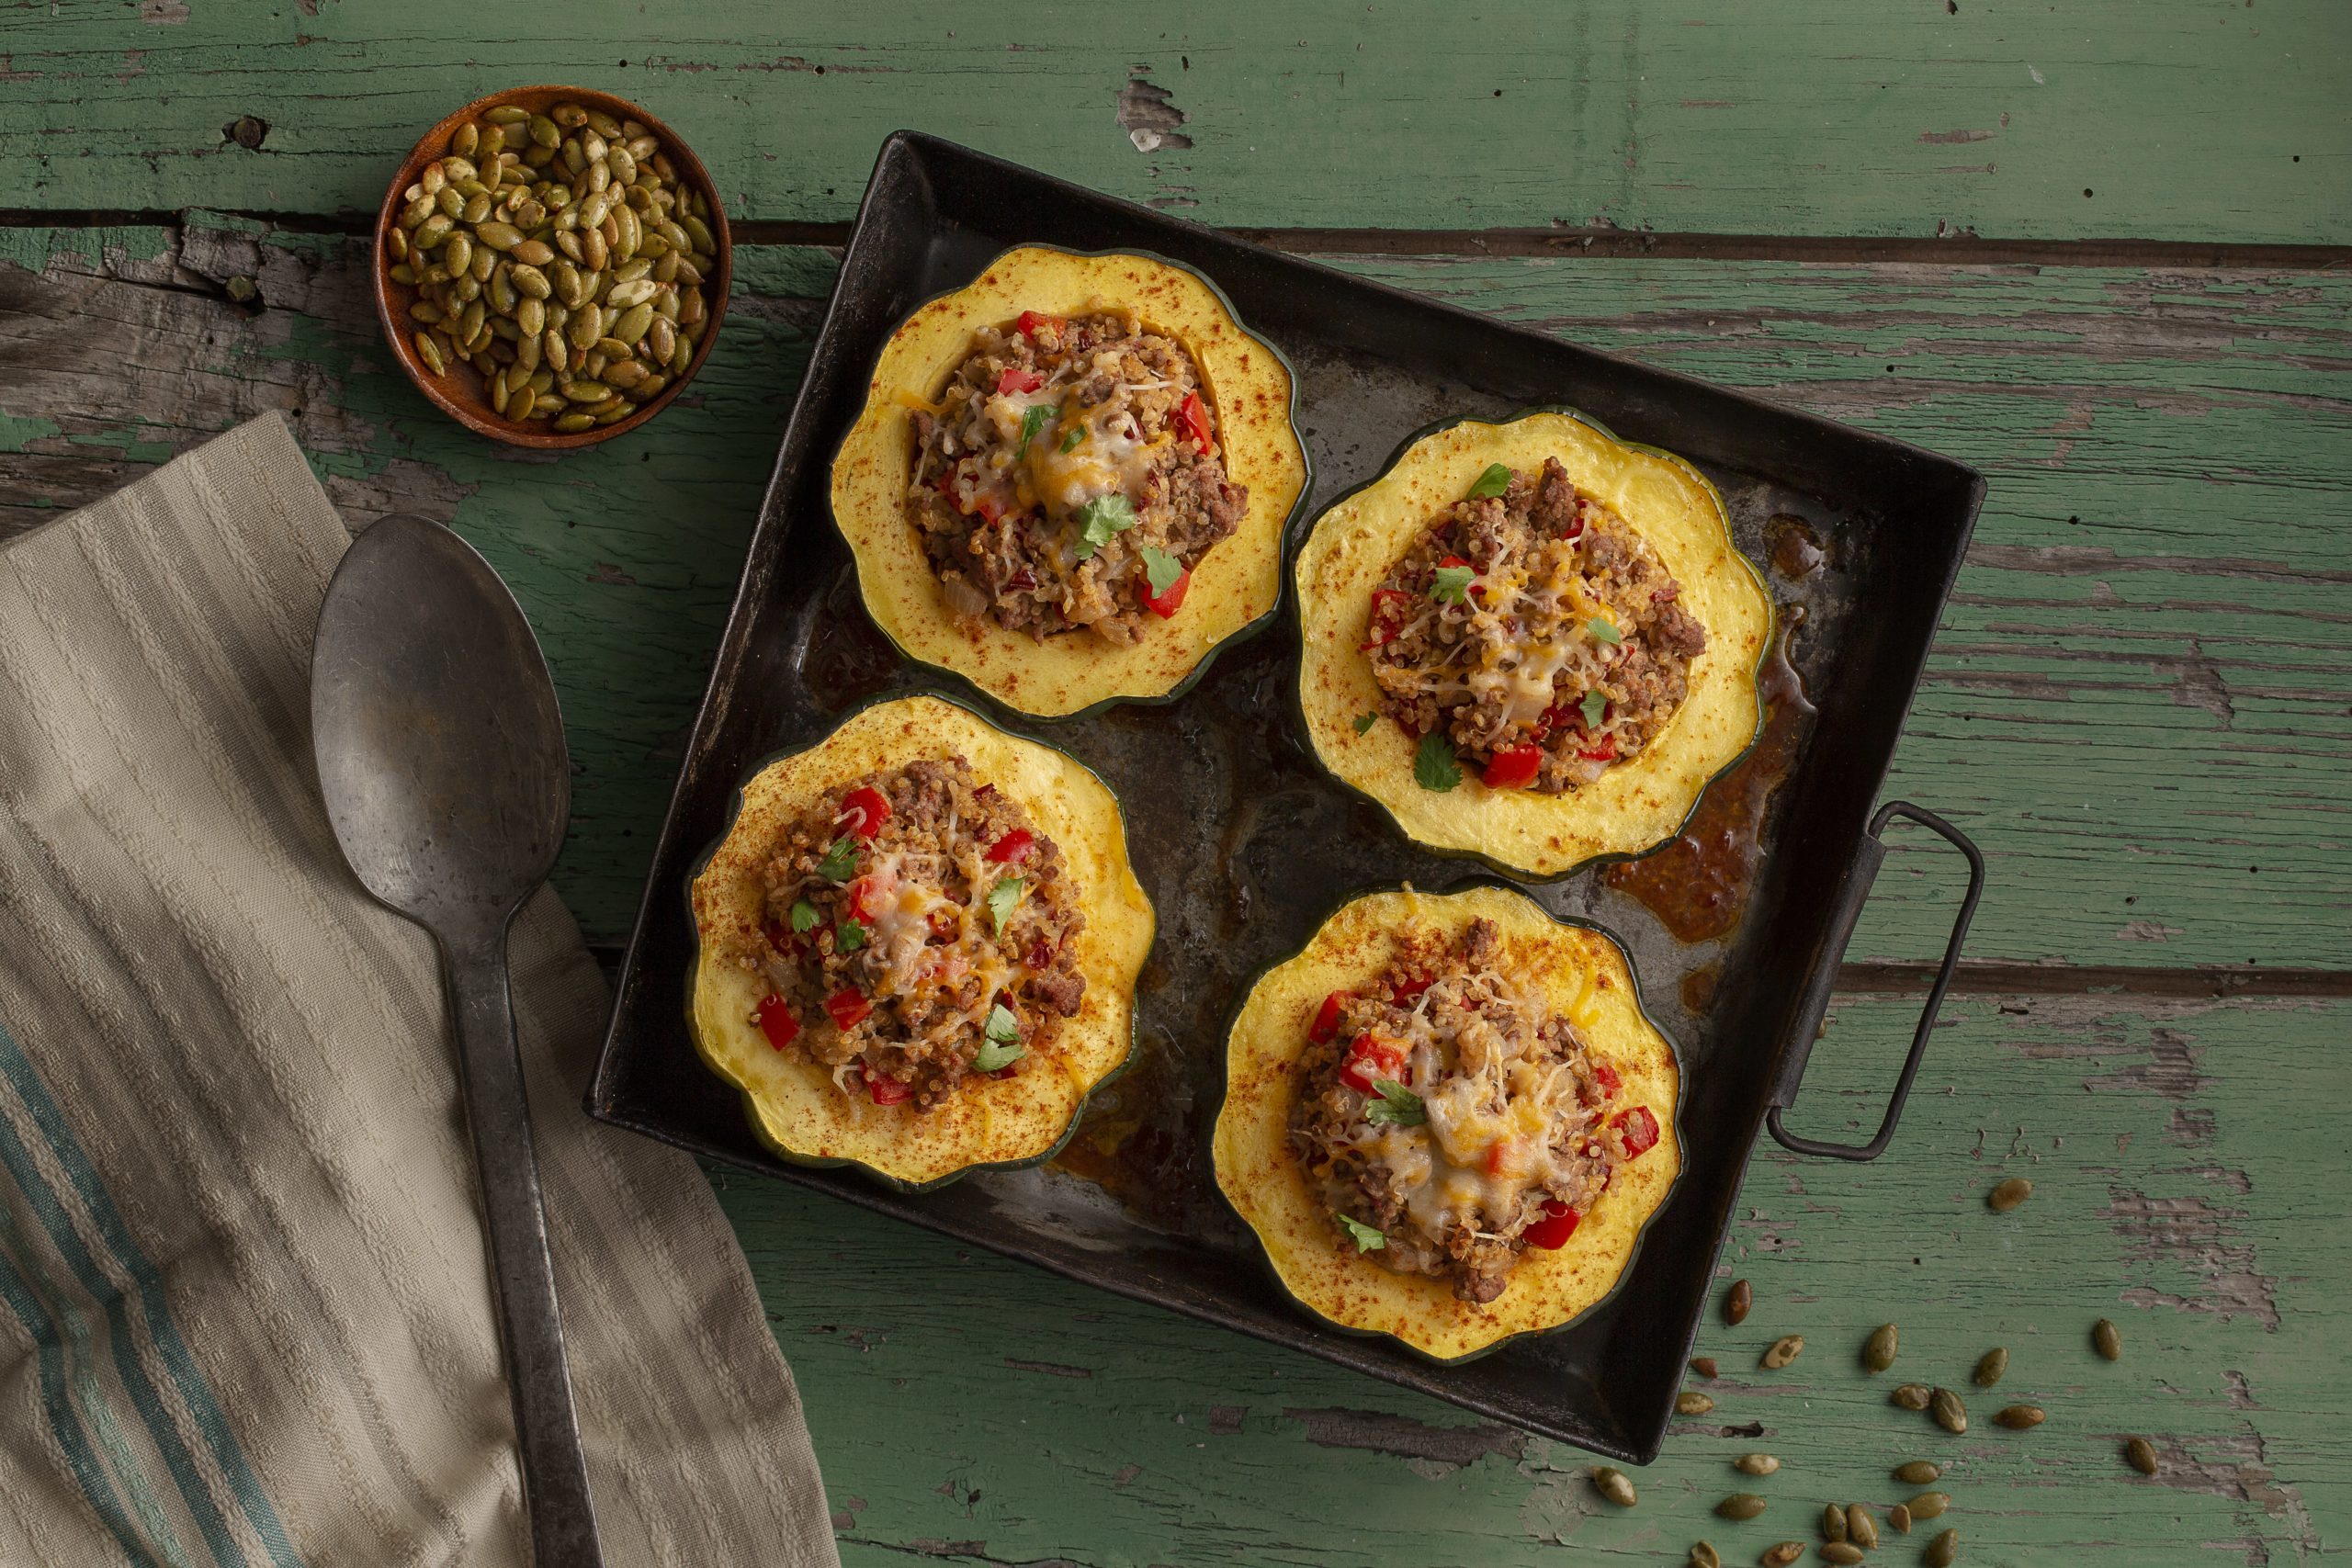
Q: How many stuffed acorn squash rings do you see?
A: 4